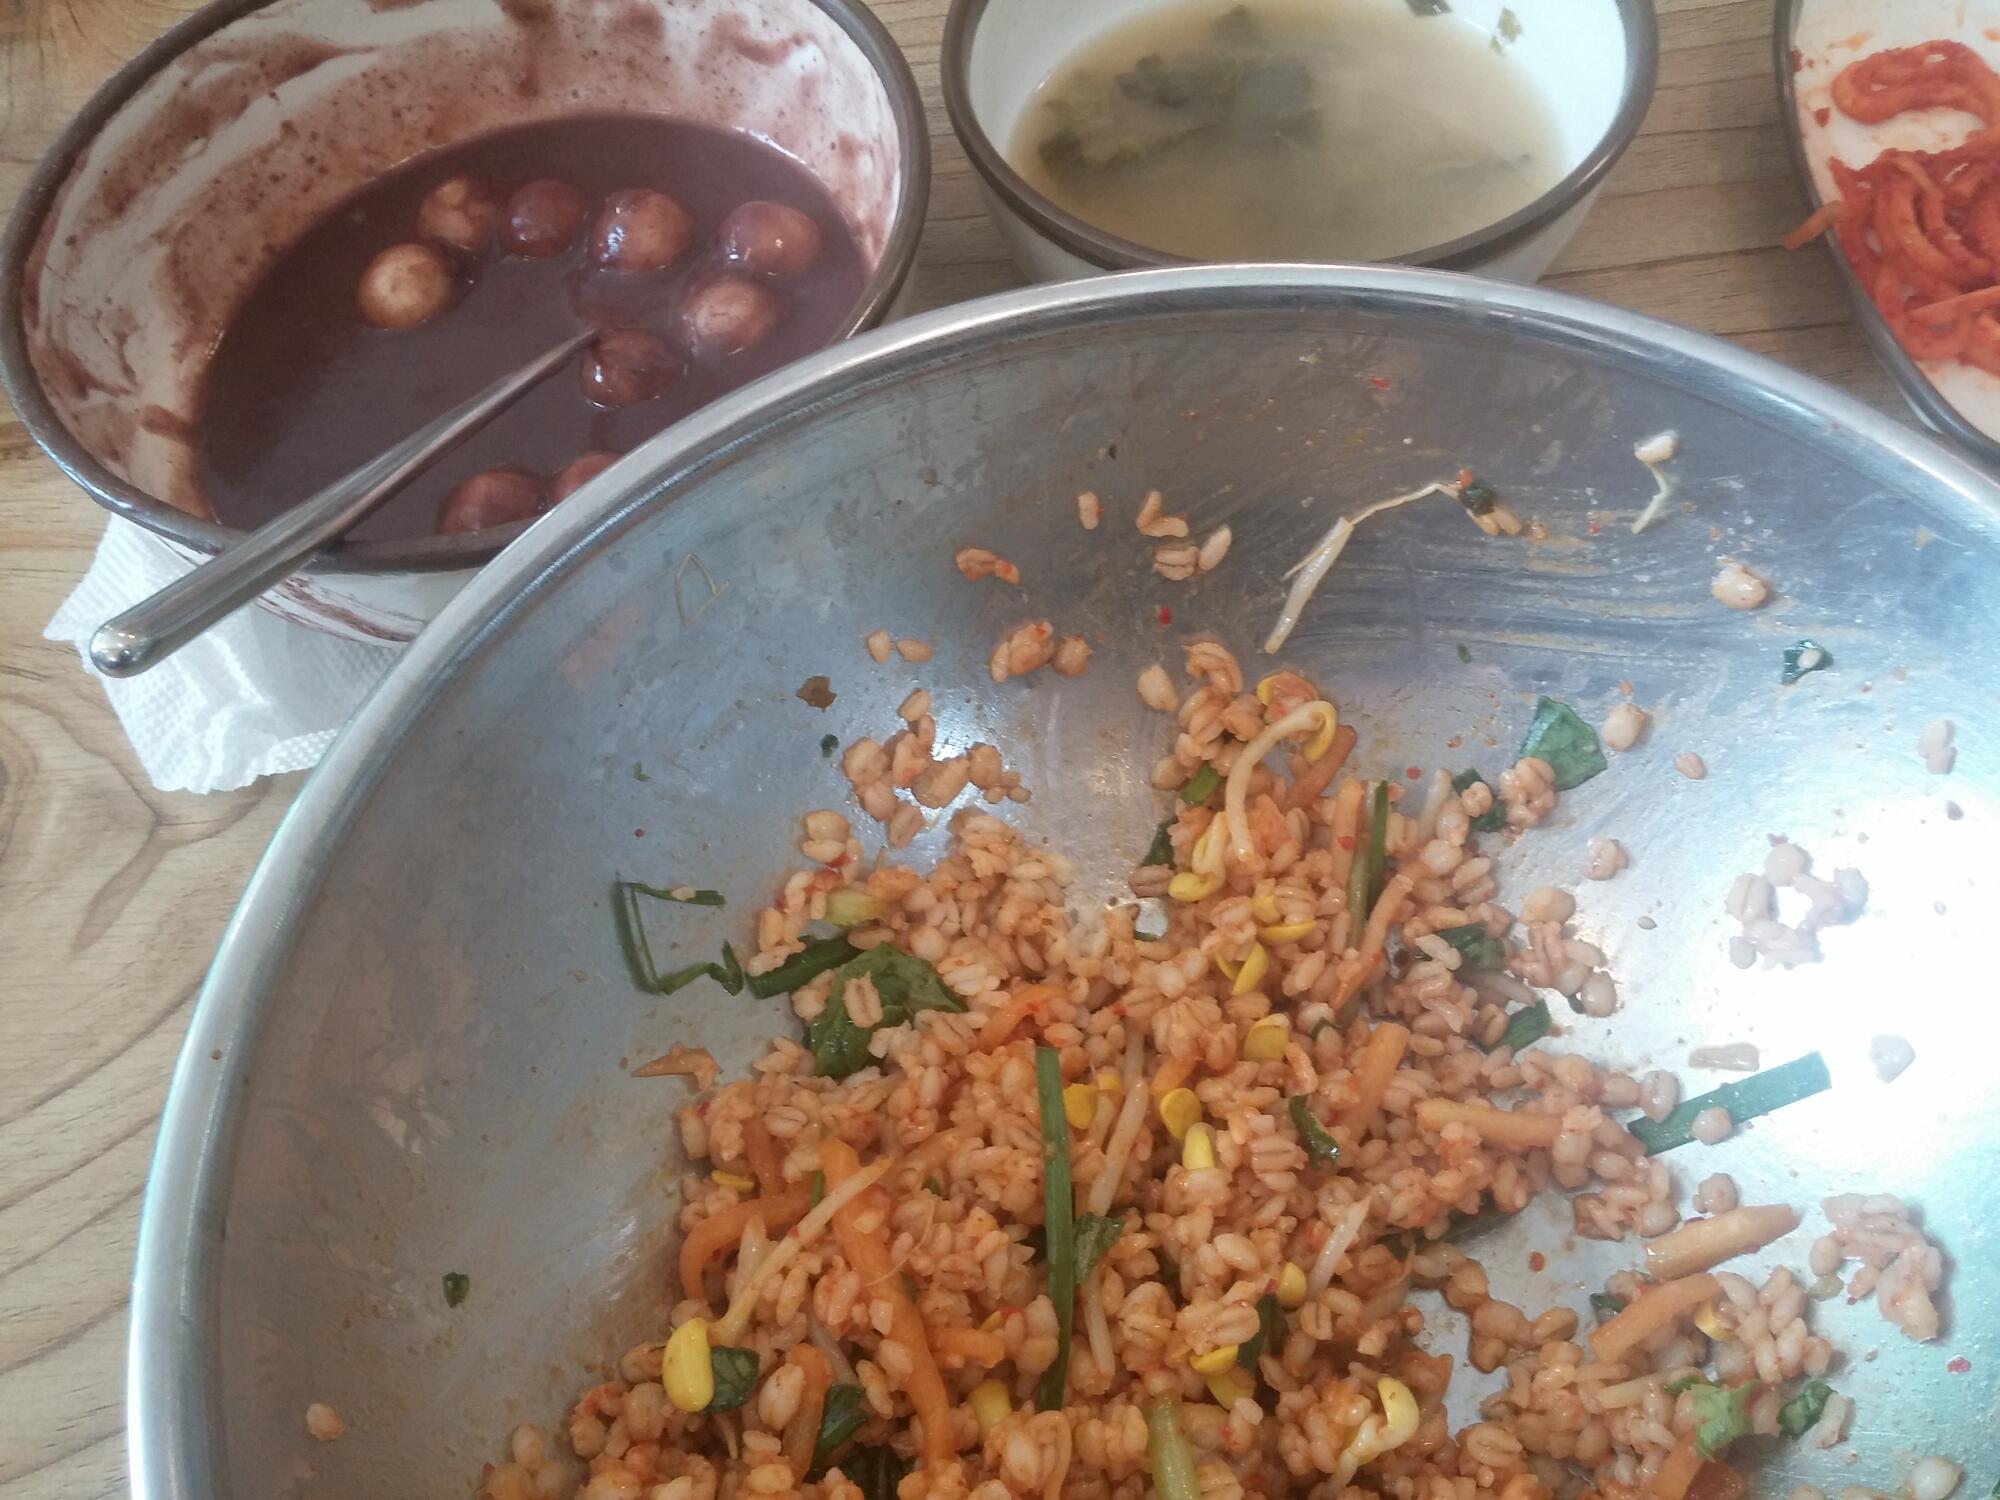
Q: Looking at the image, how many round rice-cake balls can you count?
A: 9